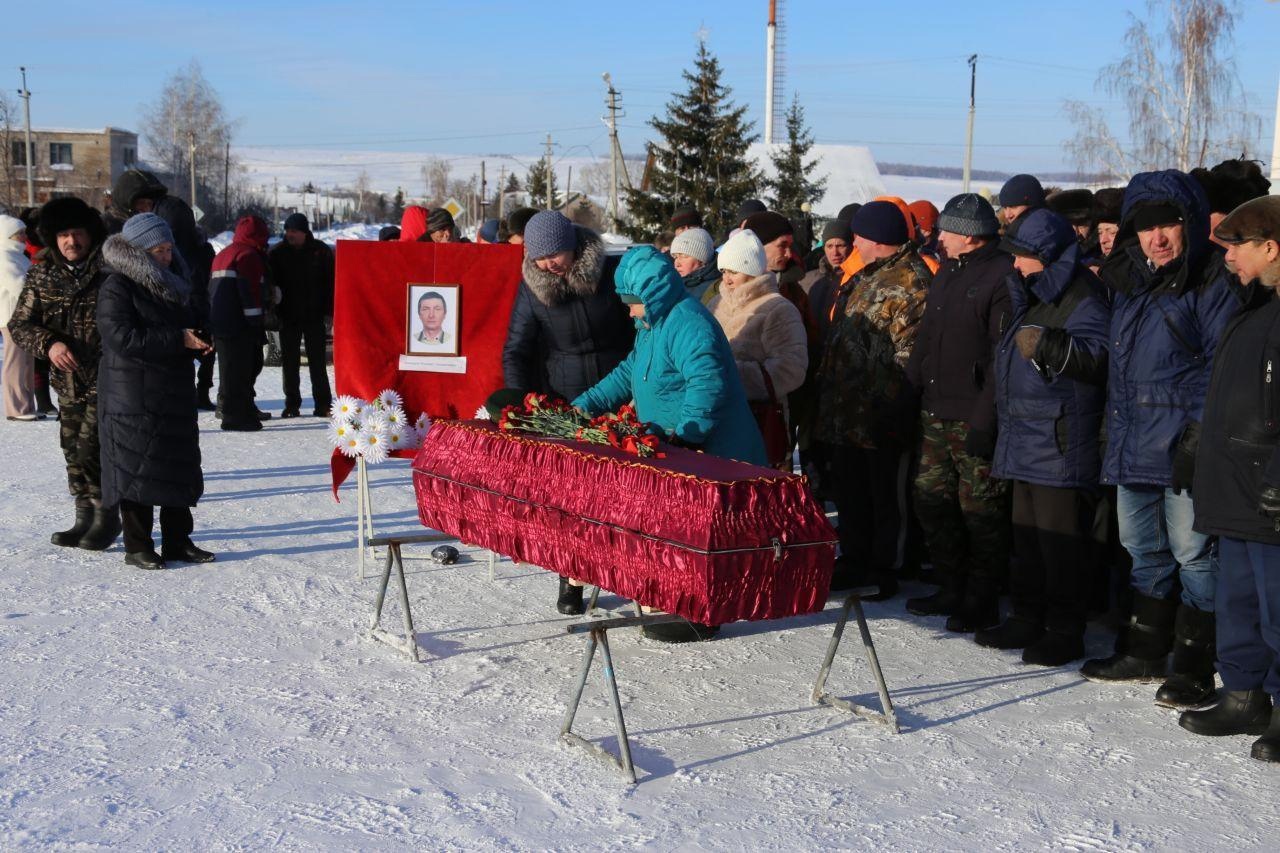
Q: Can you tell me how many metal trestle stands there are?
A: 2